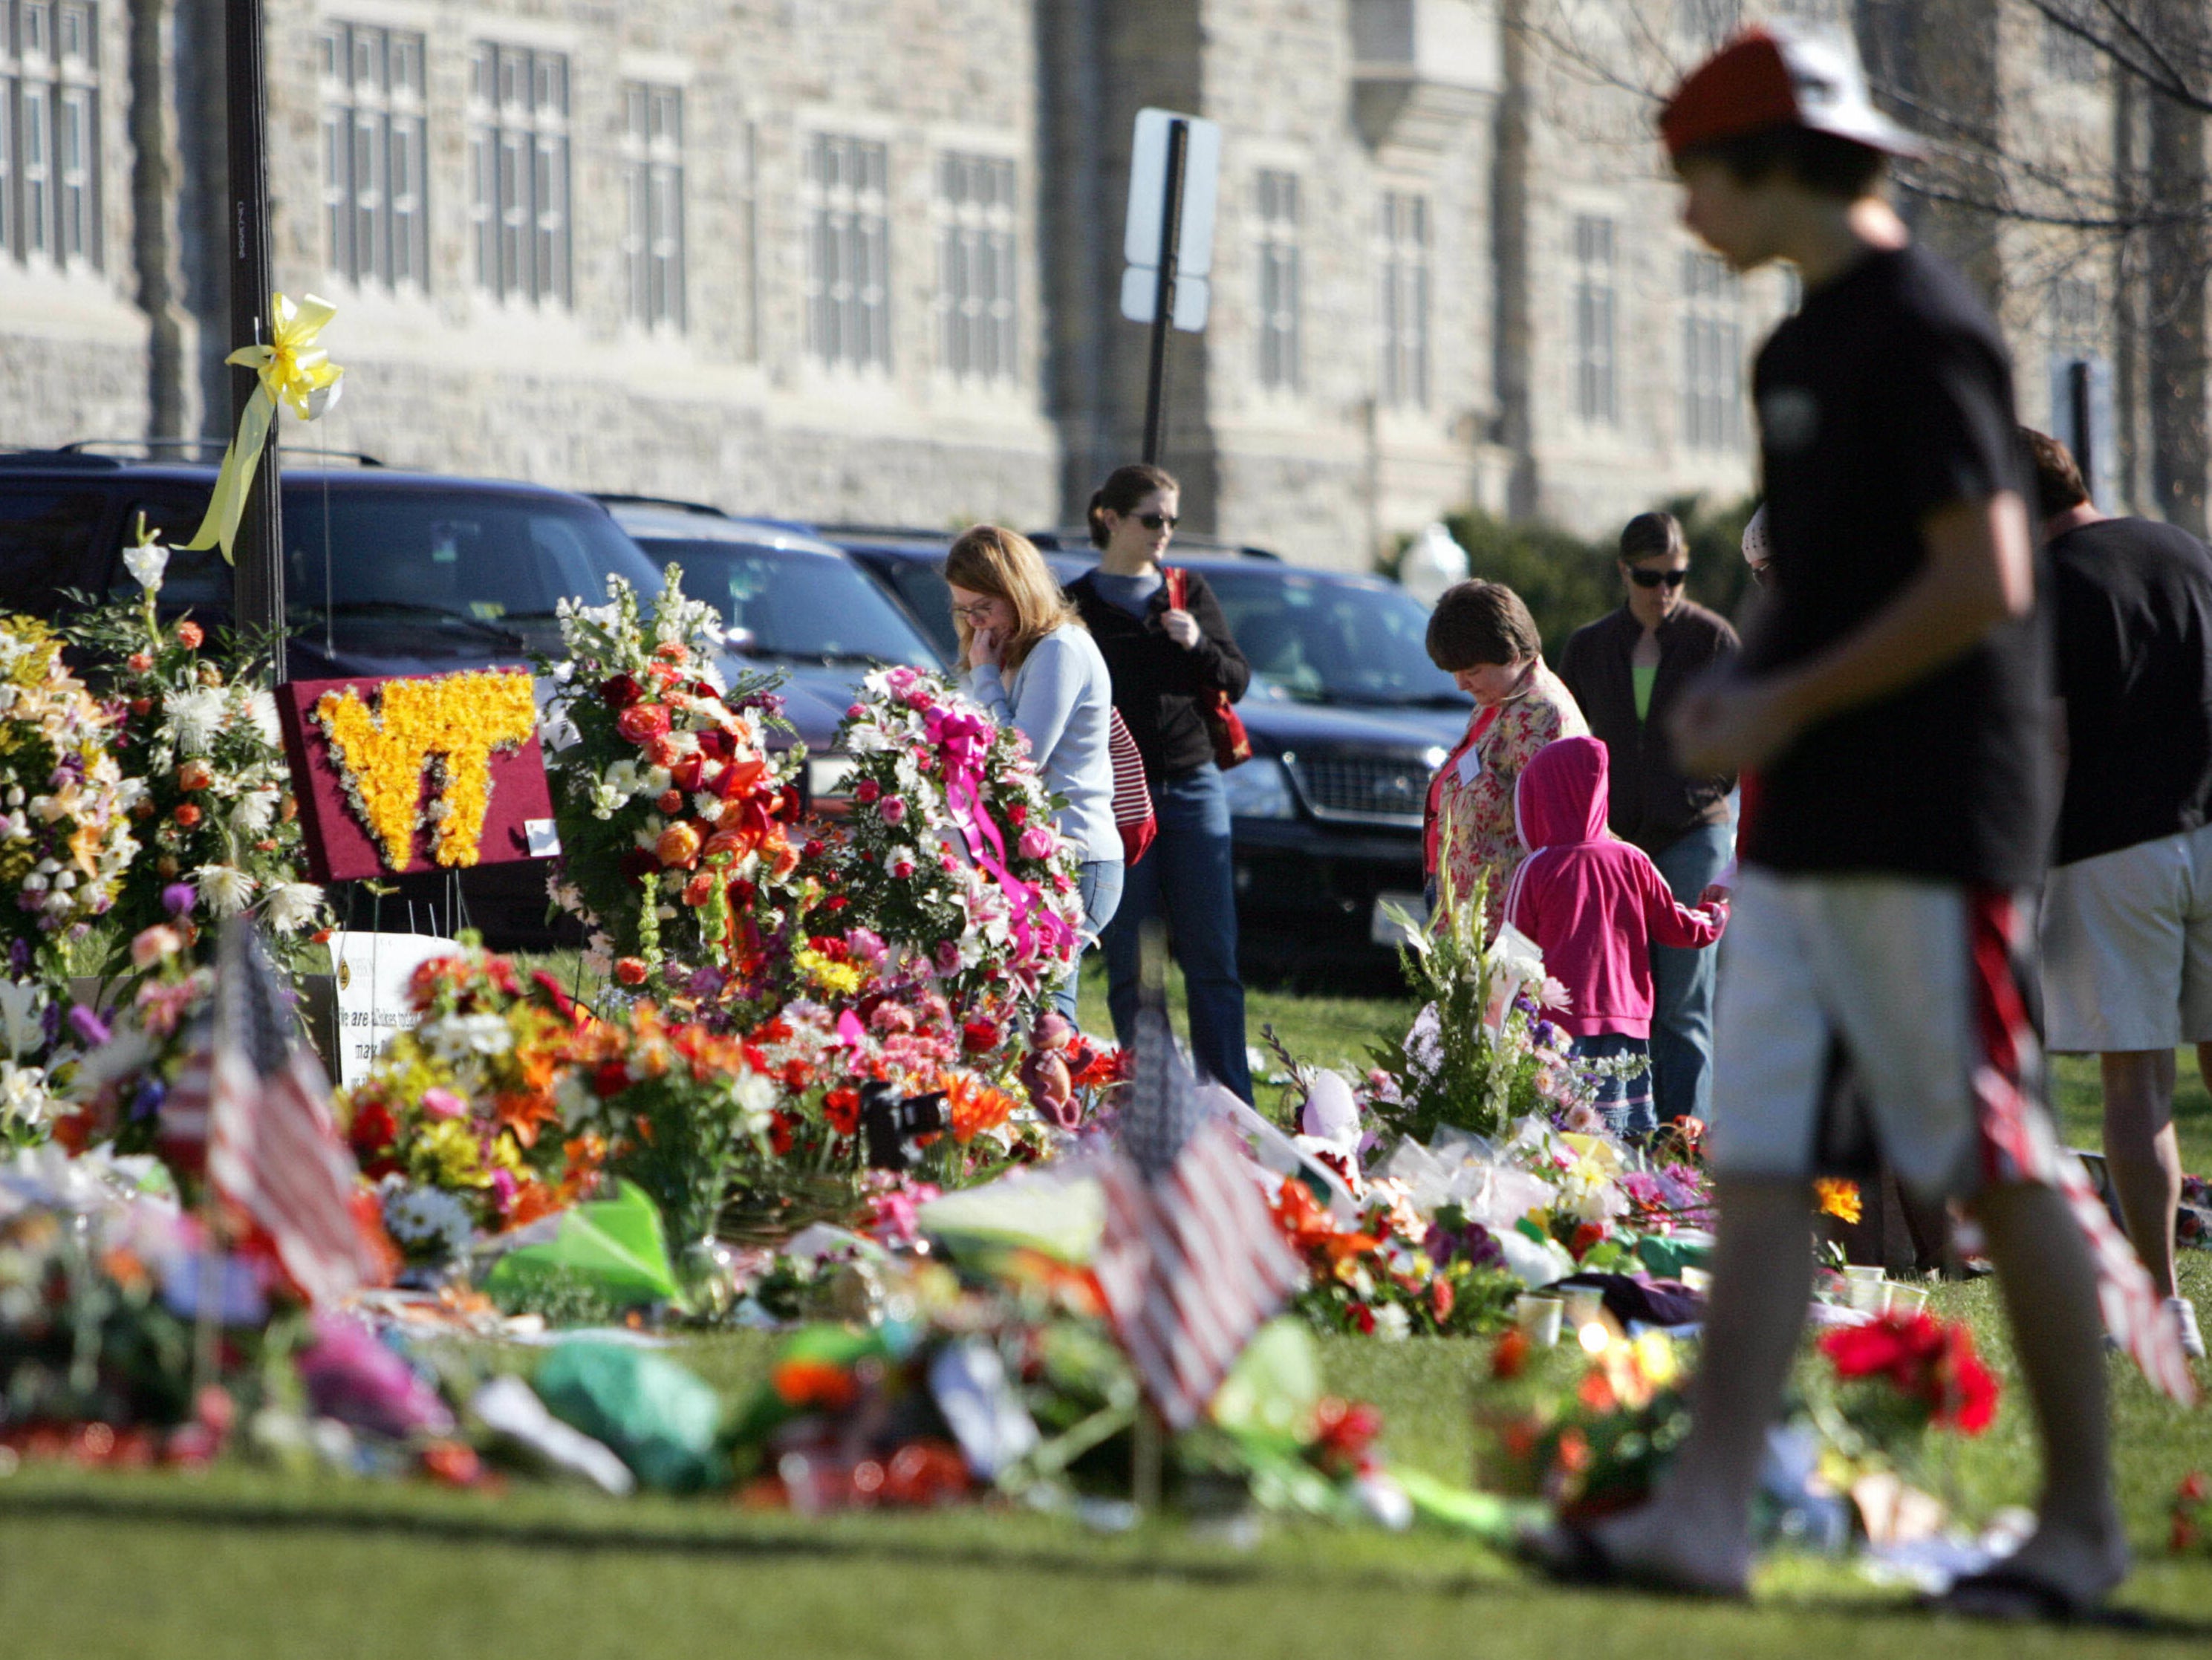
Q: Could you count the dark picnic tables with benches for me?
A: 0